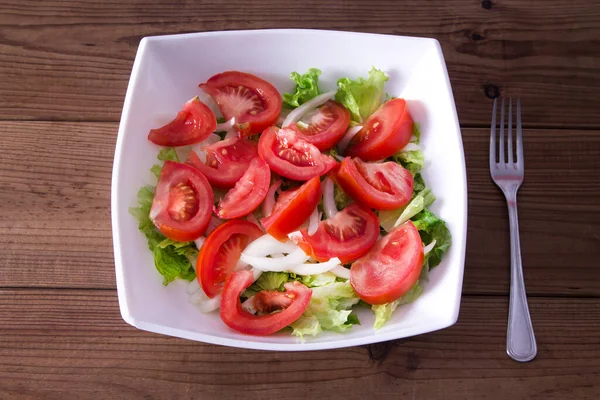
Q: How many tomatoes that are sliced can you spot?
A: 14